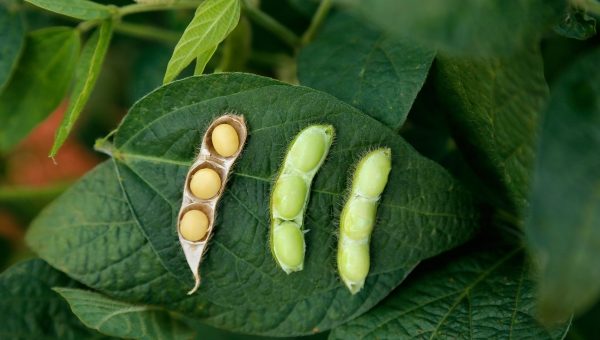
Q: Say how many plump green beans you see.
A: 6